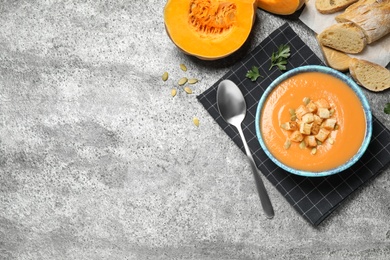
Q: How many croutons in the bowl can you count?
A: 13